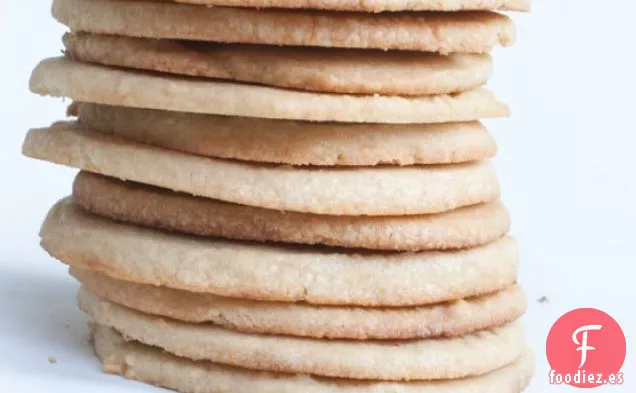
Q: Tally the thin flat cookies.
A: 11